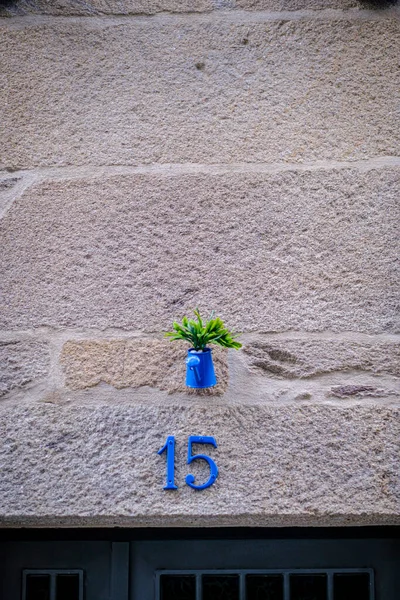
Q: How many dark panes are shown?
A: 7